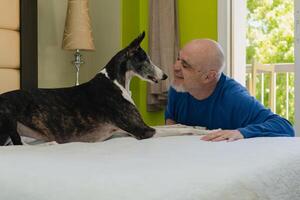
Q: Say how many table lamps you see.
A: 1